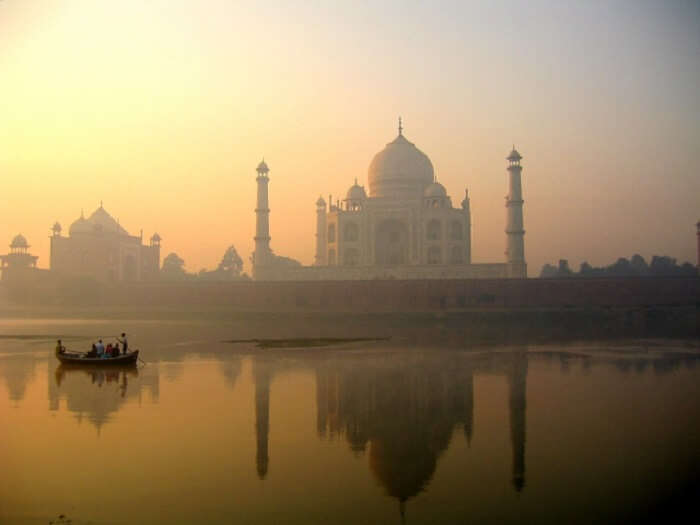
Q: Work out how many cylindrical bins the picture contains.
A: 0